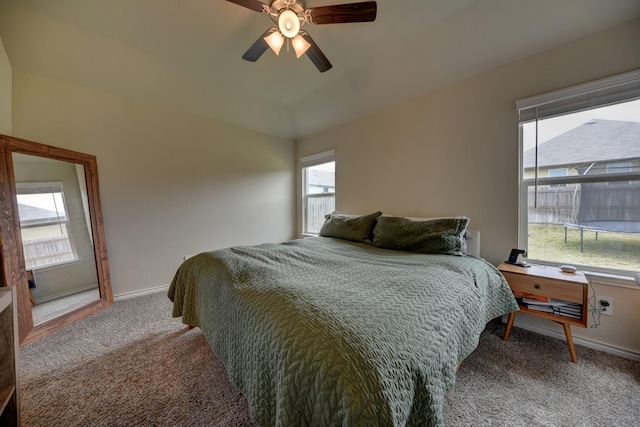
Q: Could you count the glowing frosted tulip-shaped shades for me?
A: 3